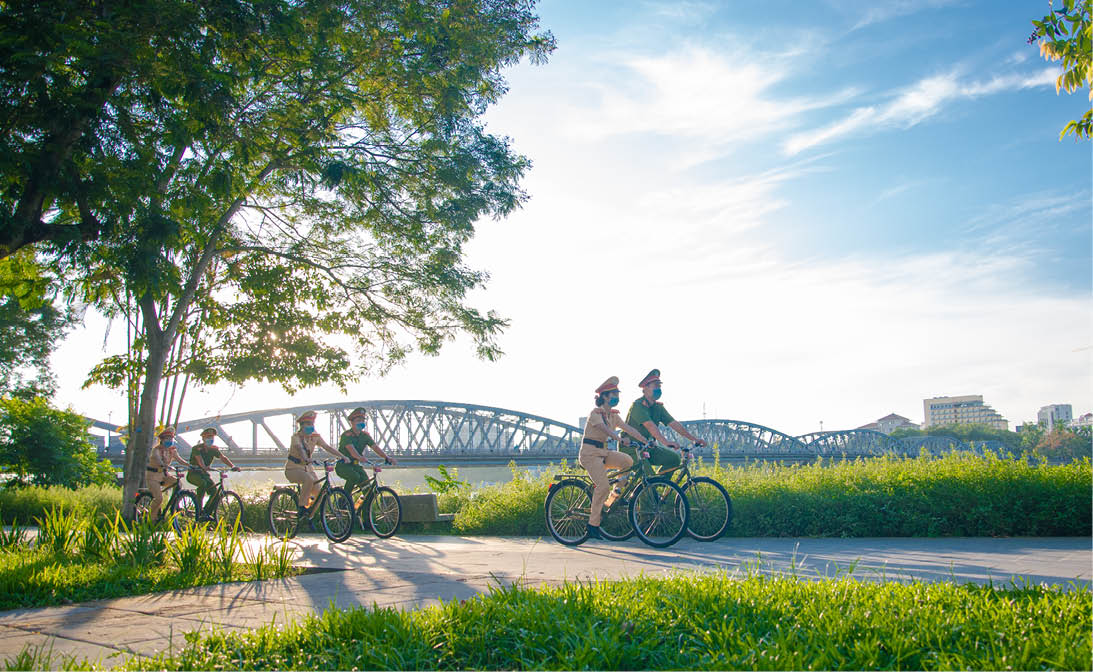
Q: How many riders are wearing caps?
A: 6